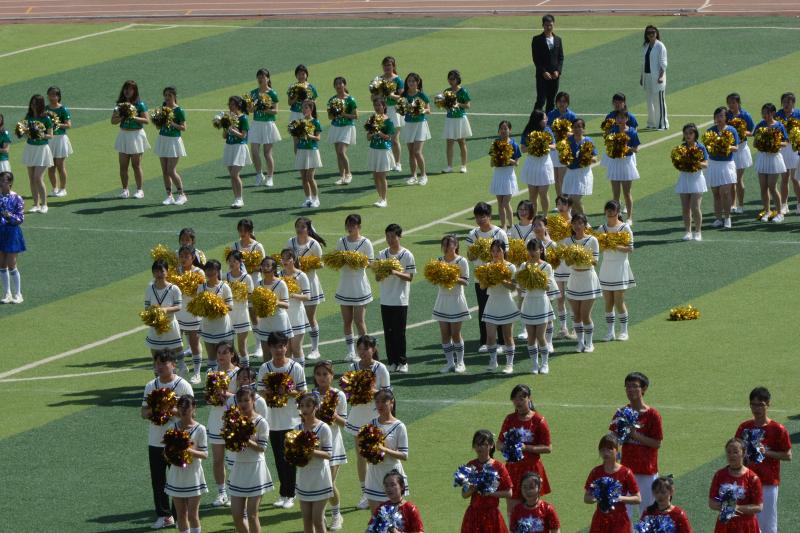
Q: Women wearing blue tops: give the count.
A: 12